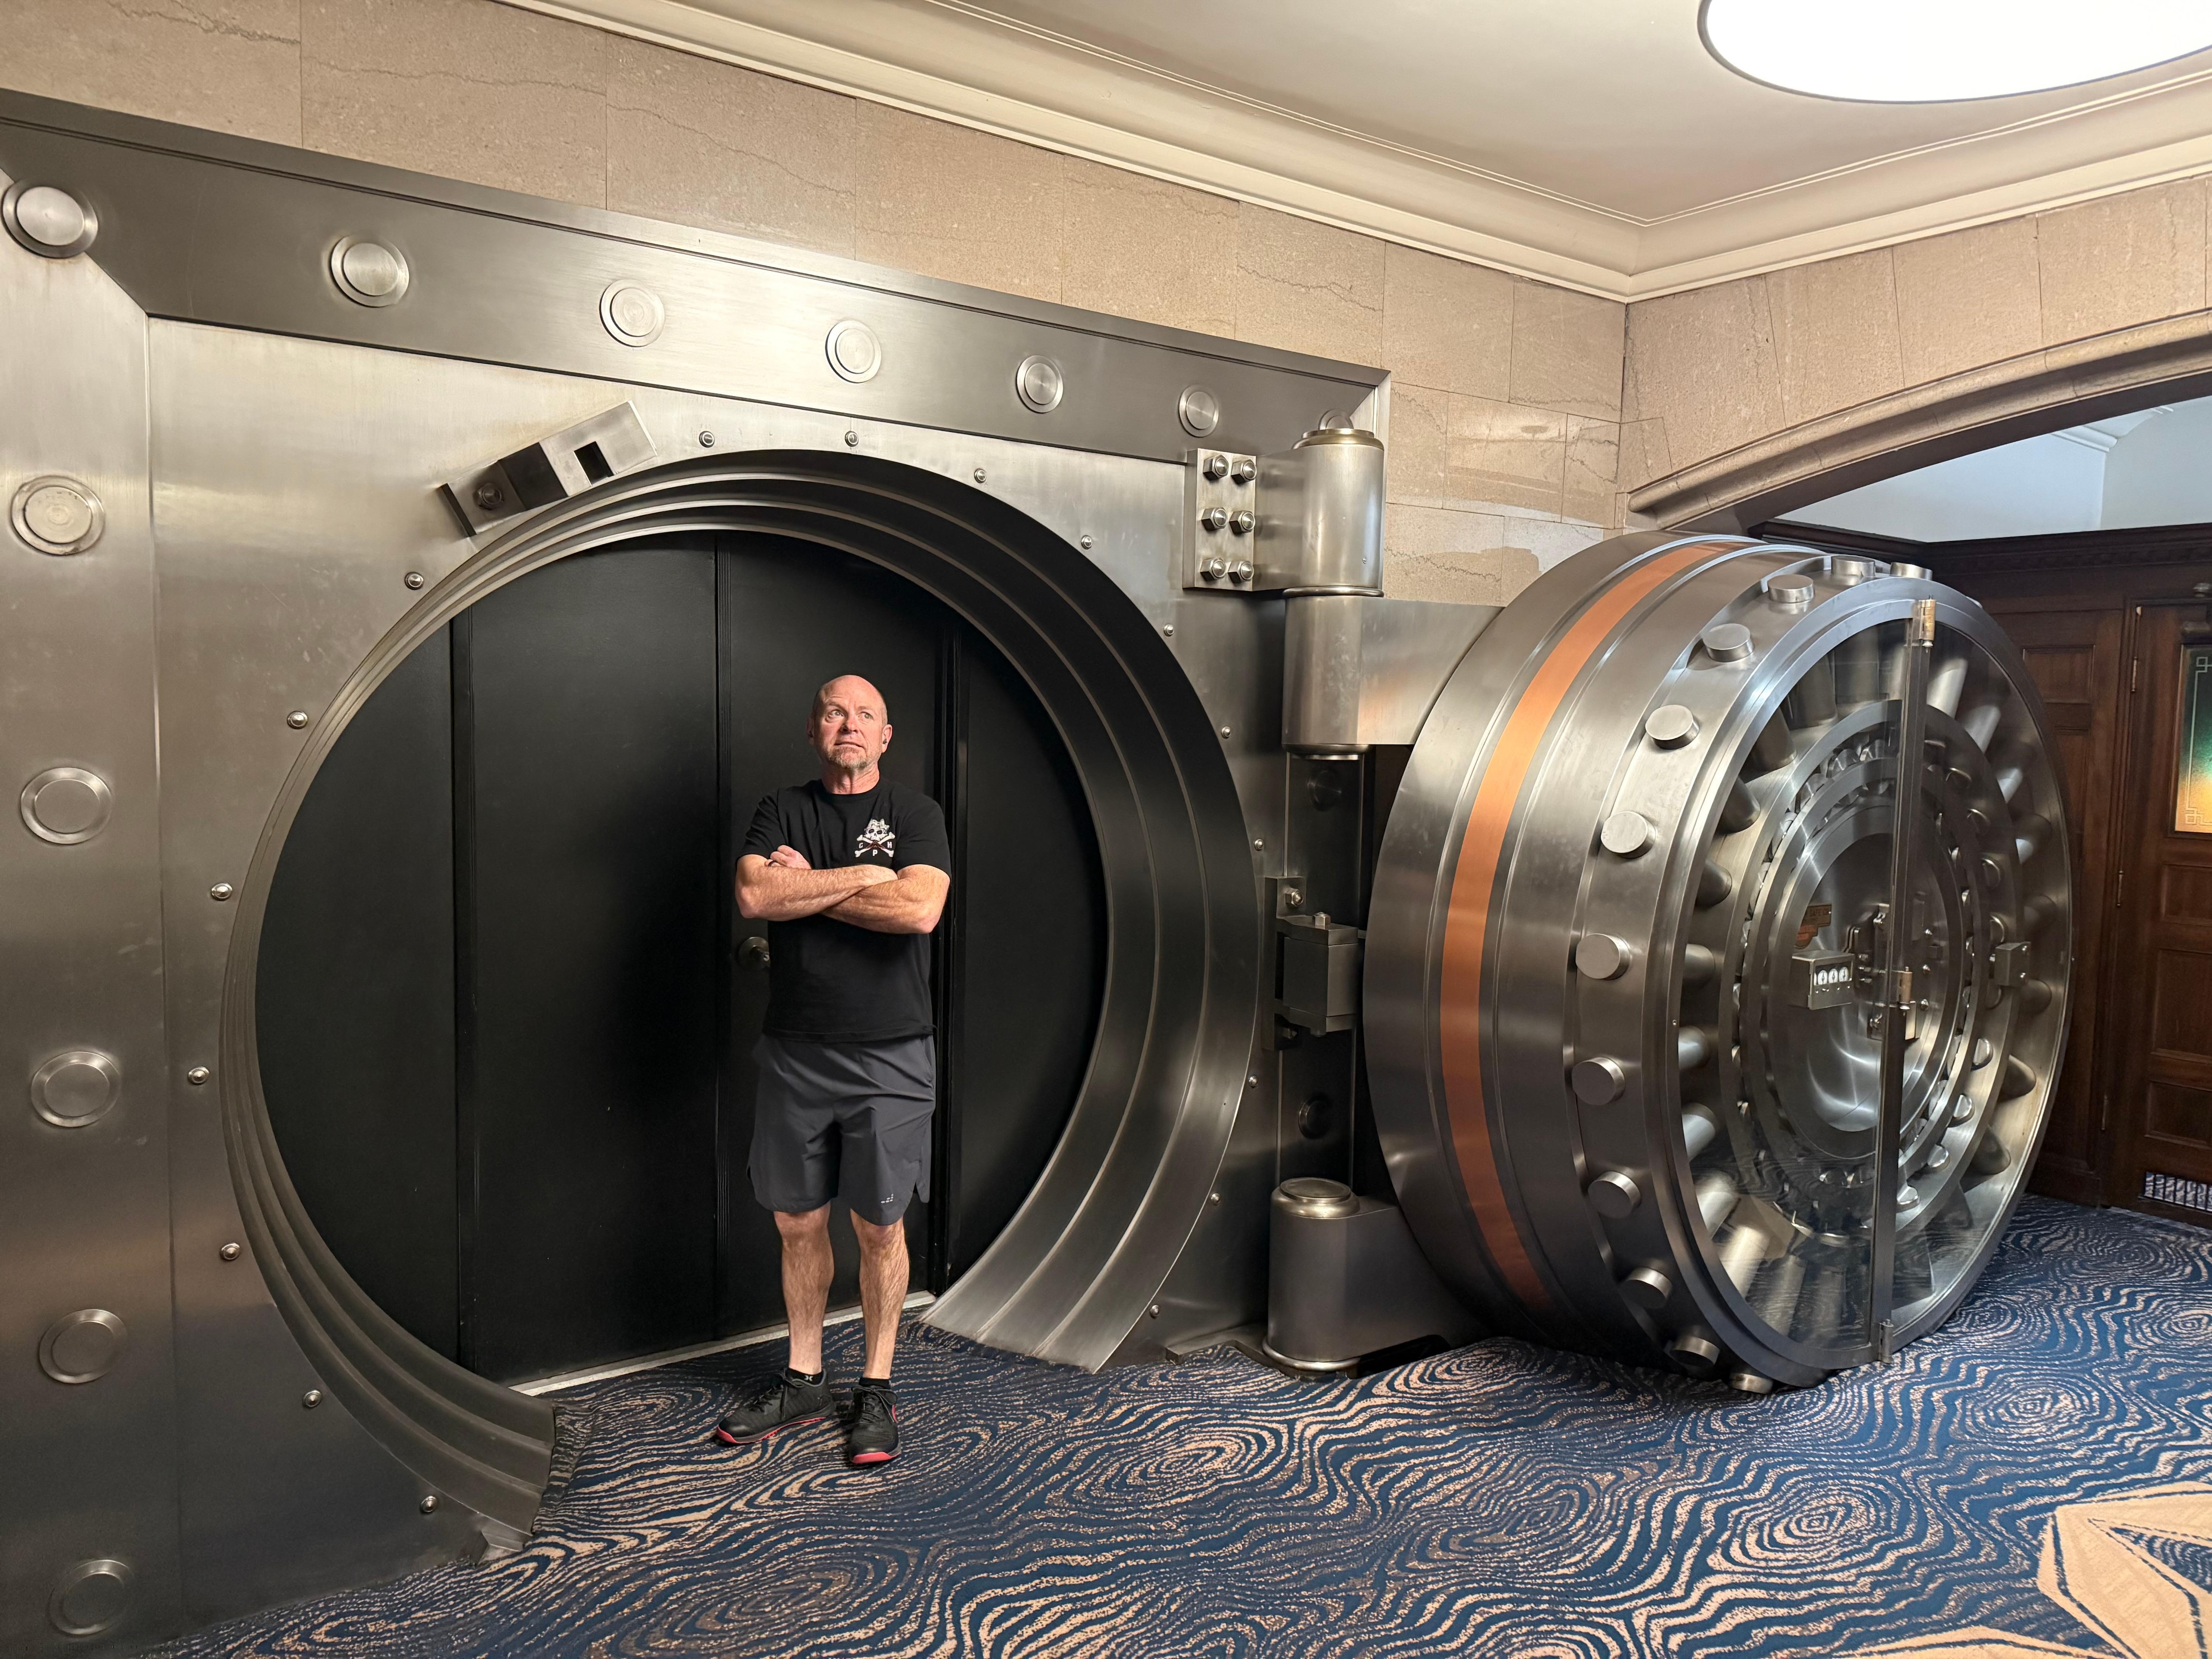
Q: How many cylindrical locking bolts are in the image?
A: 12